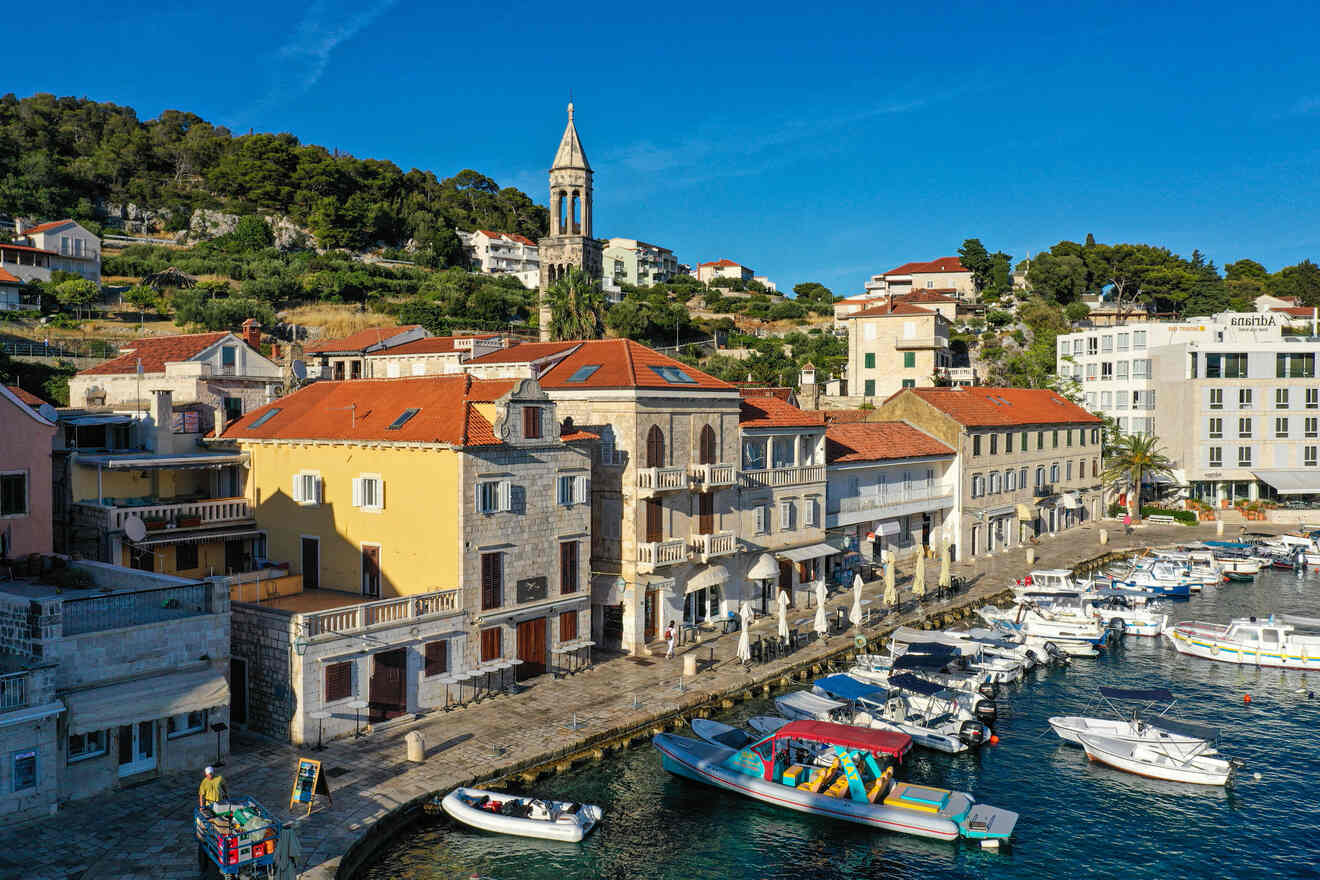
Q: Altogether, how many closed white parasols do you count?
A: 4